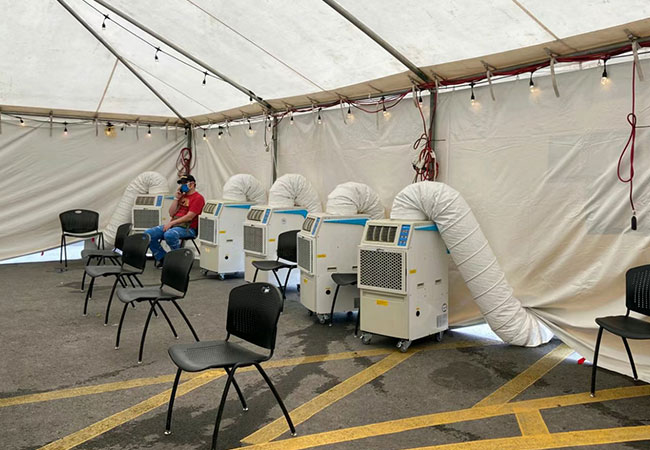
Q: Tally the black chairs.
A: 9